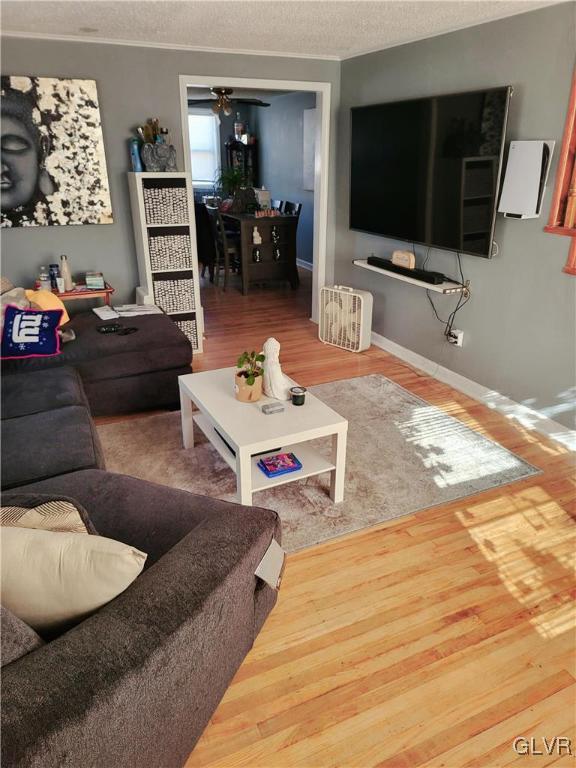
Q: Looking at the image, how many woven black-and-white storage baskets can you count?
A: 4